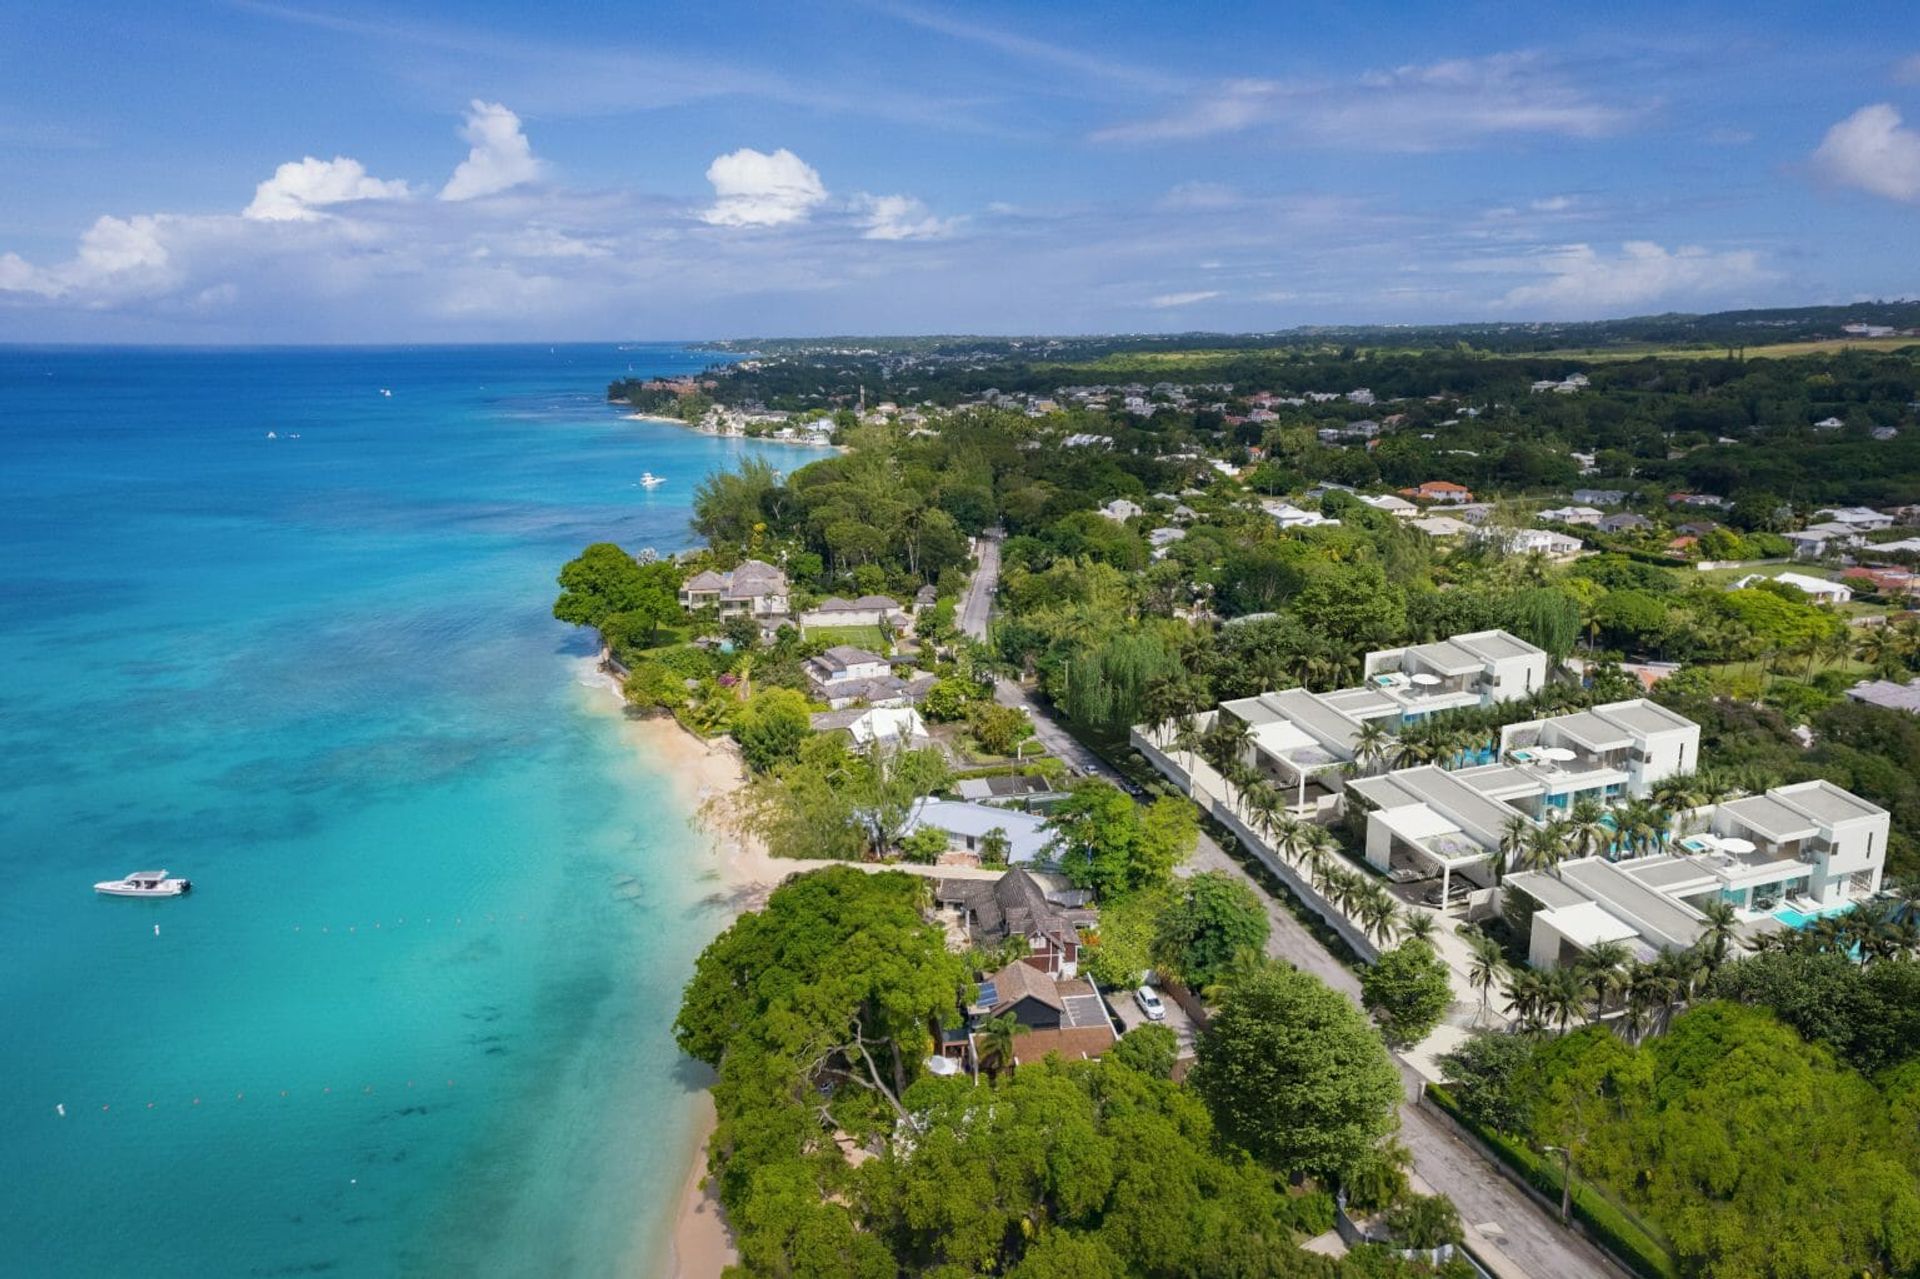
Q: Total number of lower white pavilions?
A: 3